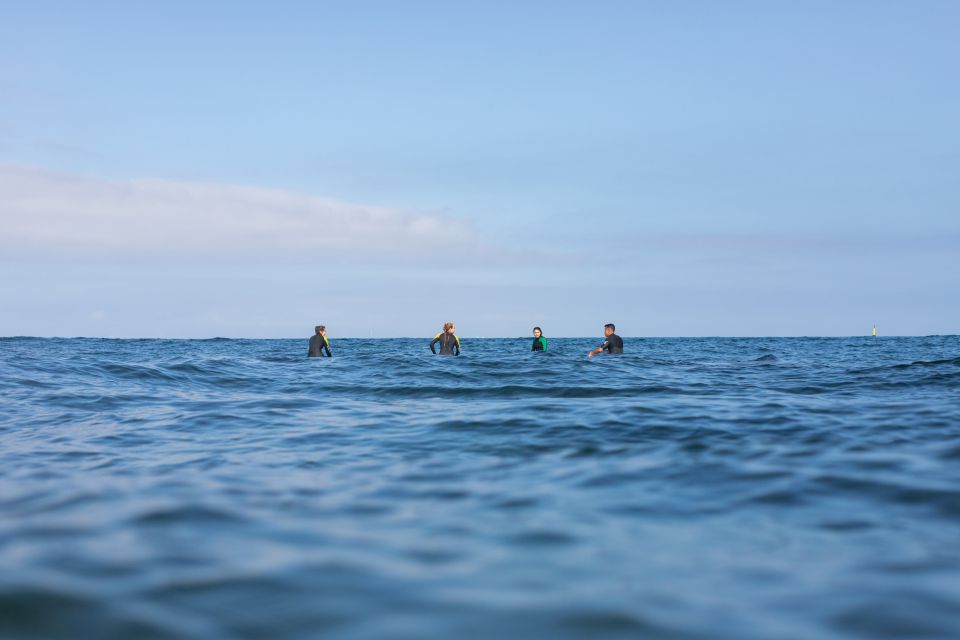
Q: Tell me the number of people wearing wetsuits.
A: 4